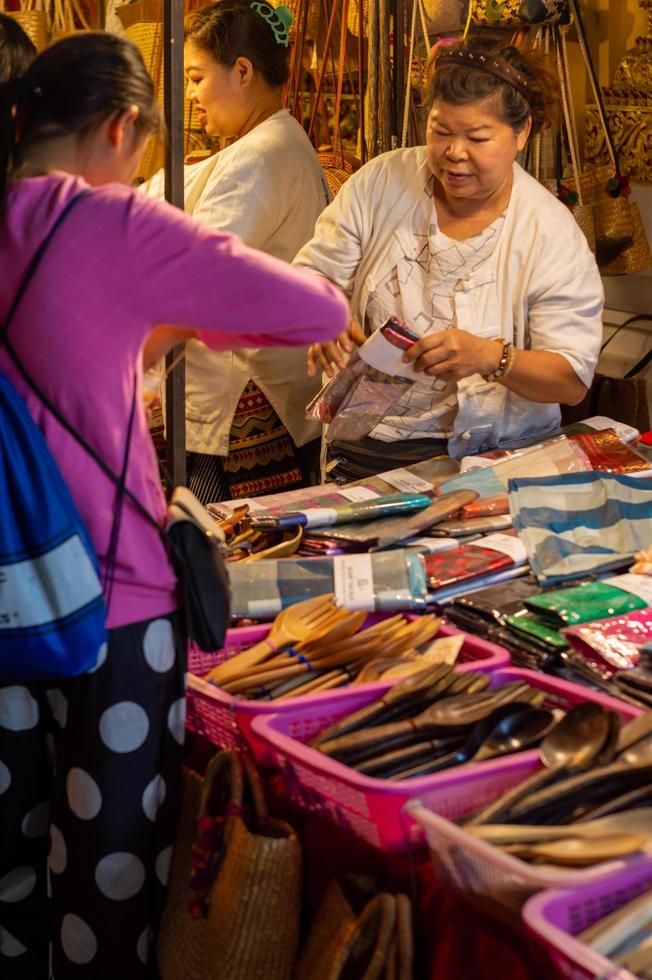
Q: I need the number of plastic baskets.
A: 4